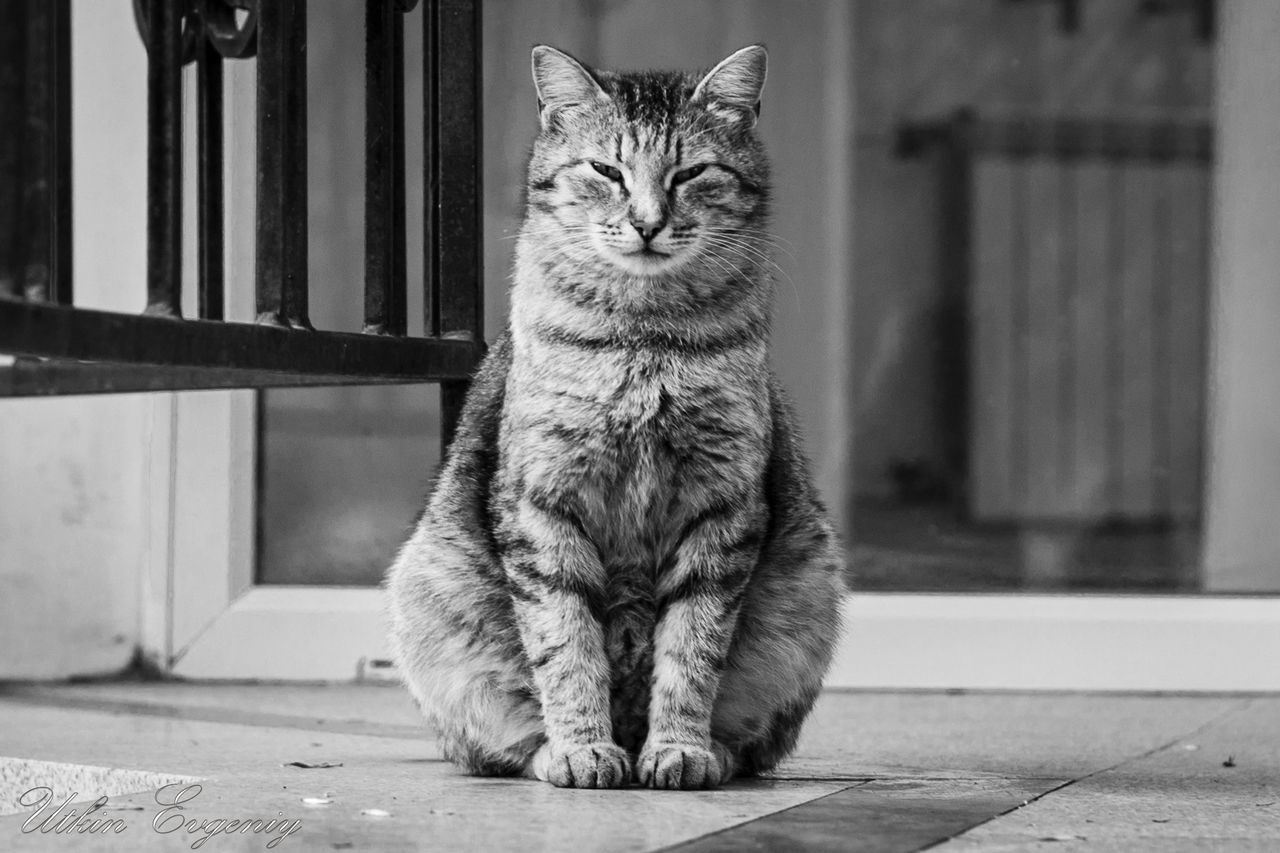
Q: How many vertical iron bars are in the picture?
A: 6